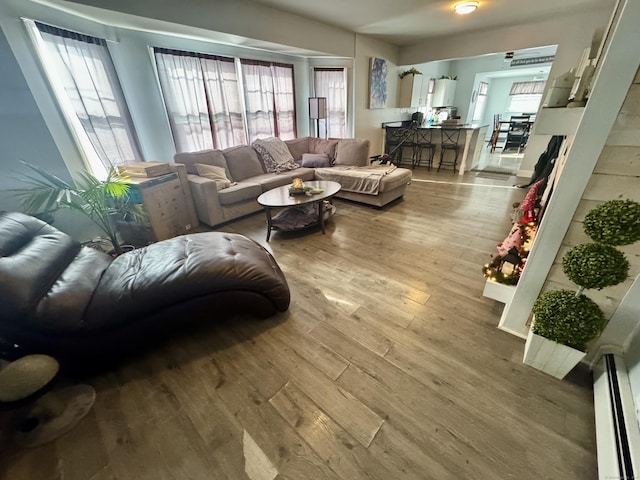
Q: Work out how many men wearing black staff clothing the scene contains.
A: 0